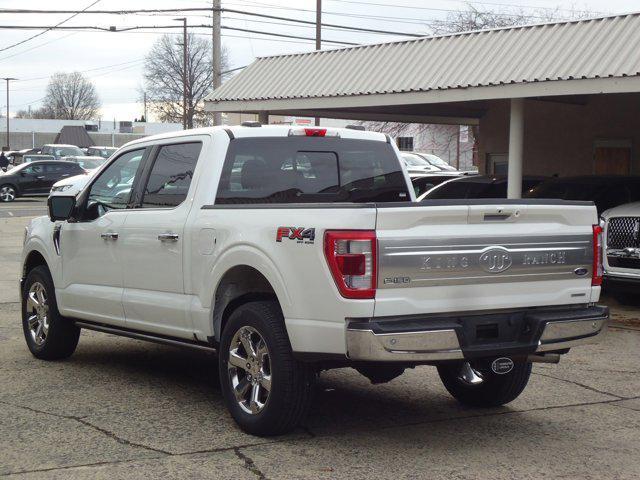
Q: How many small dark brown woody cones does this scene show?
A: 0